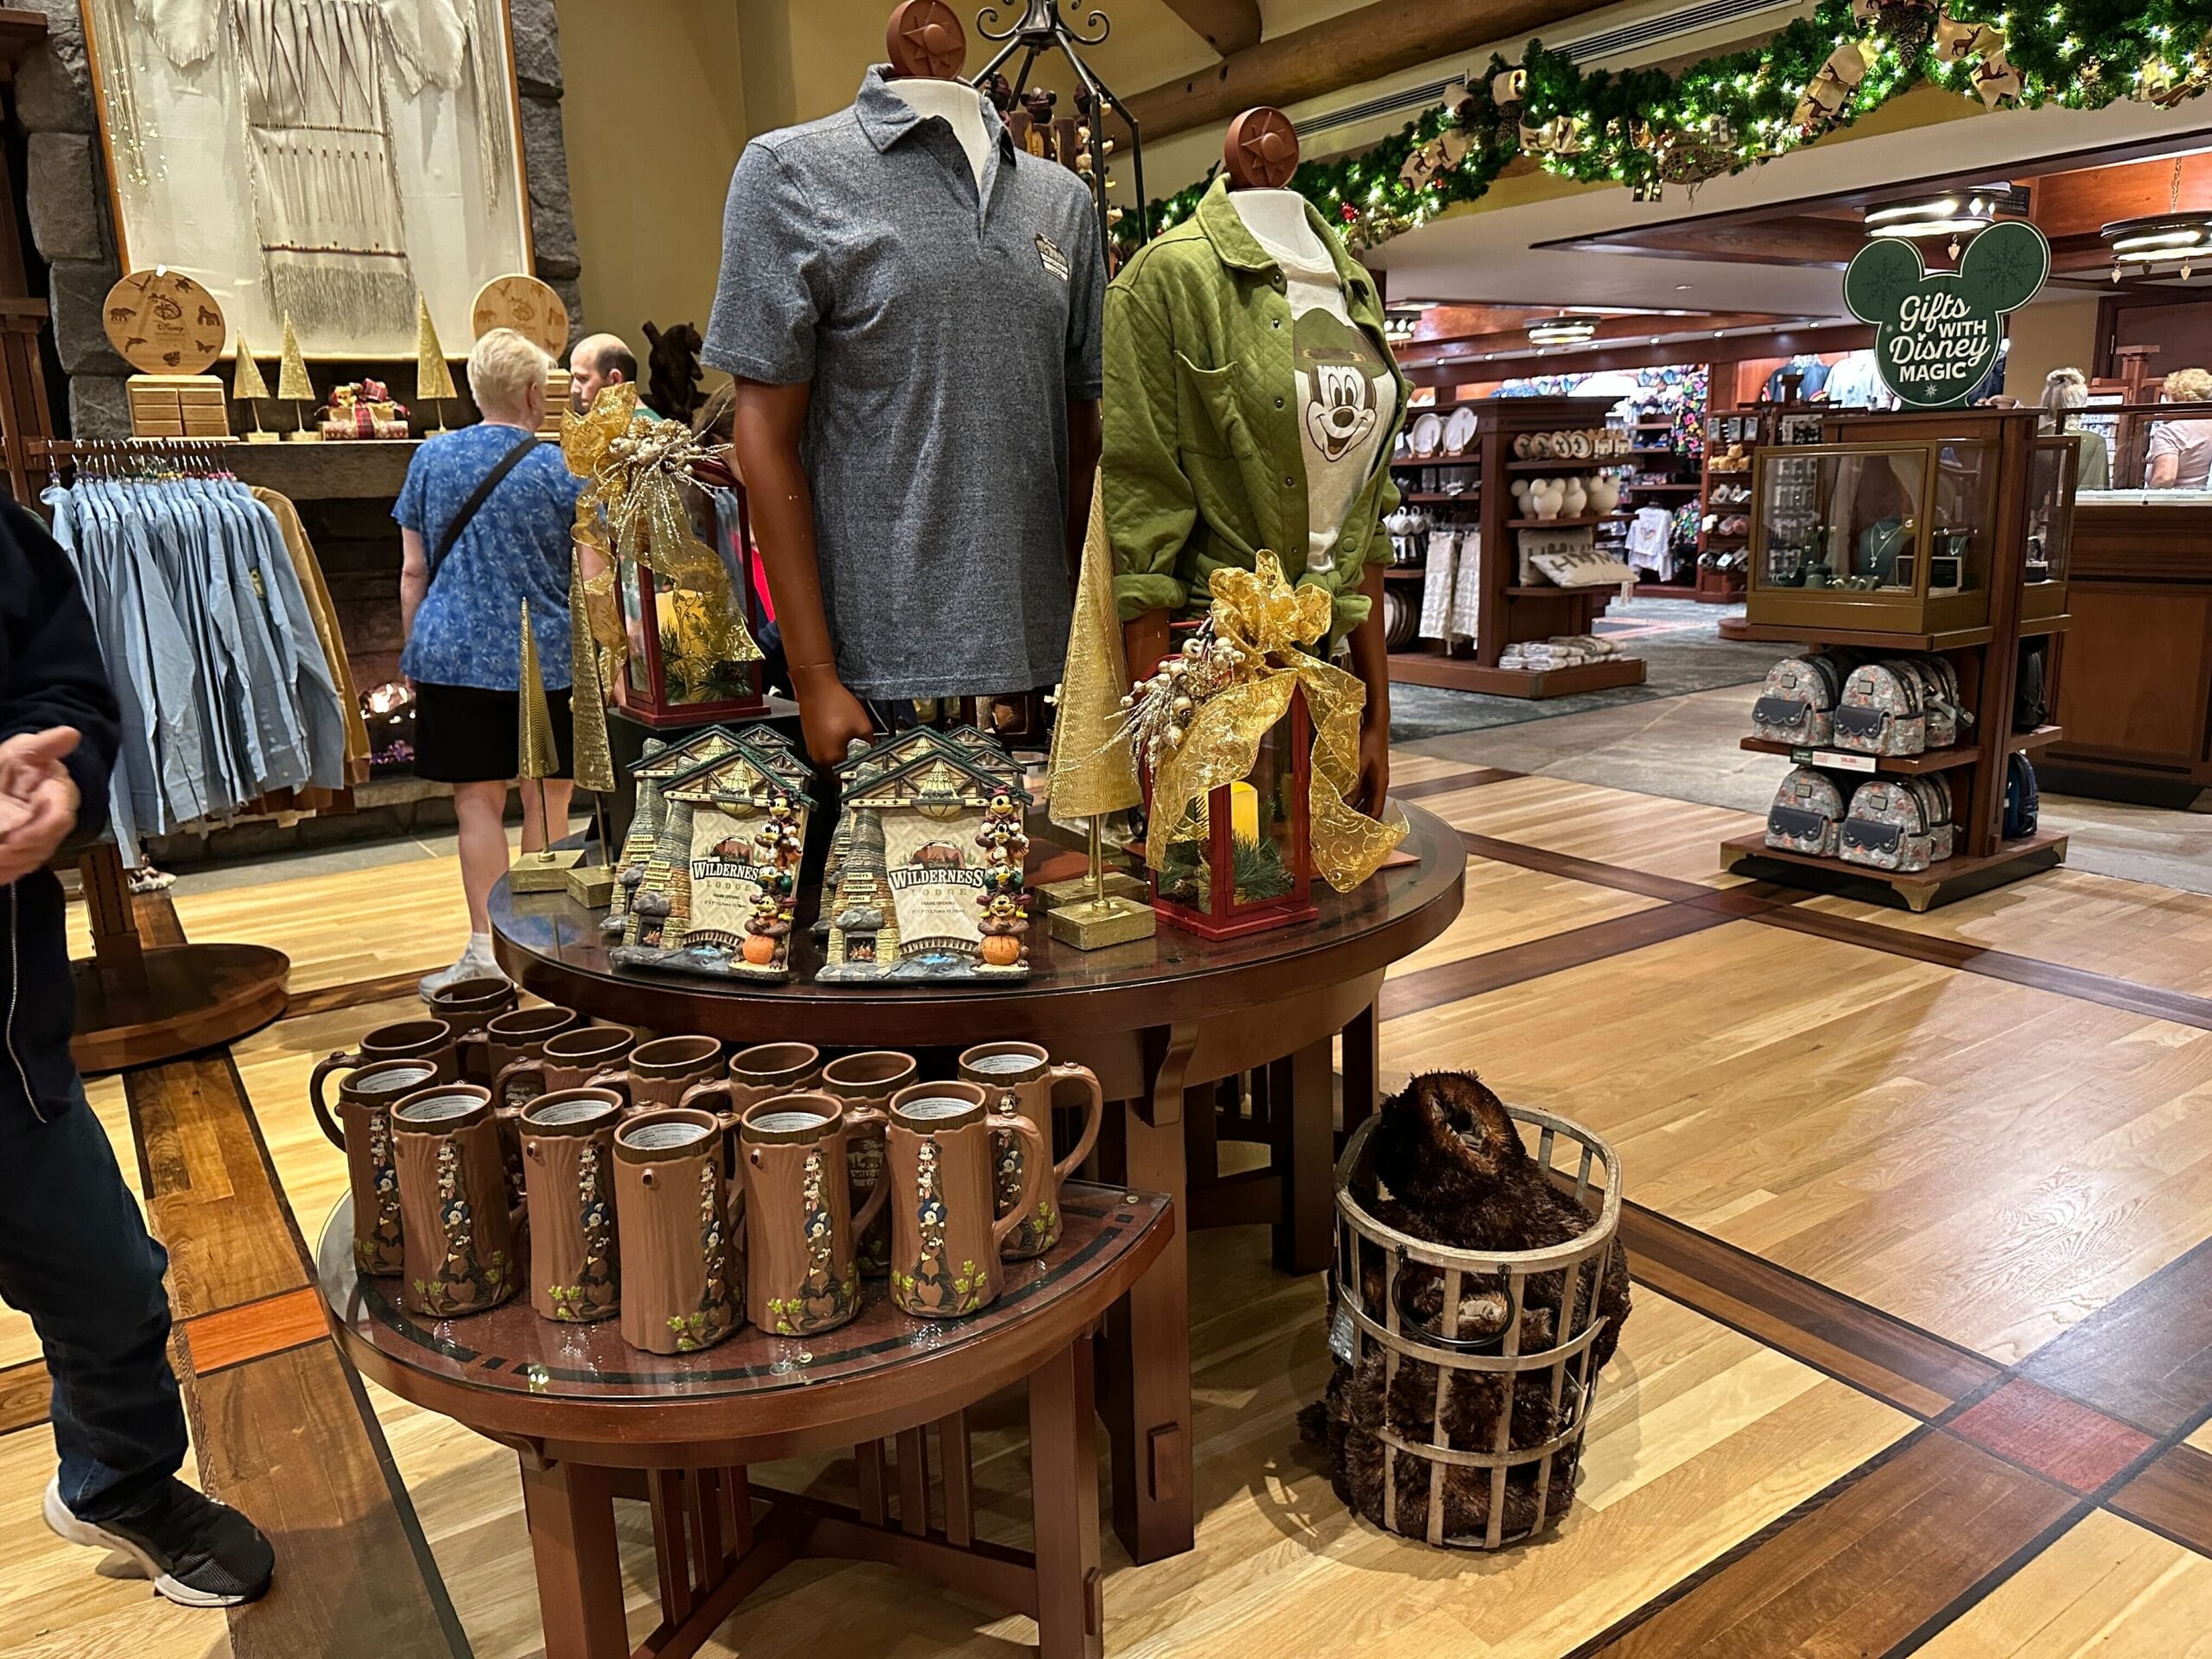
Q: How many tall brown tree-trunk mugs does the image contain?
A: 14